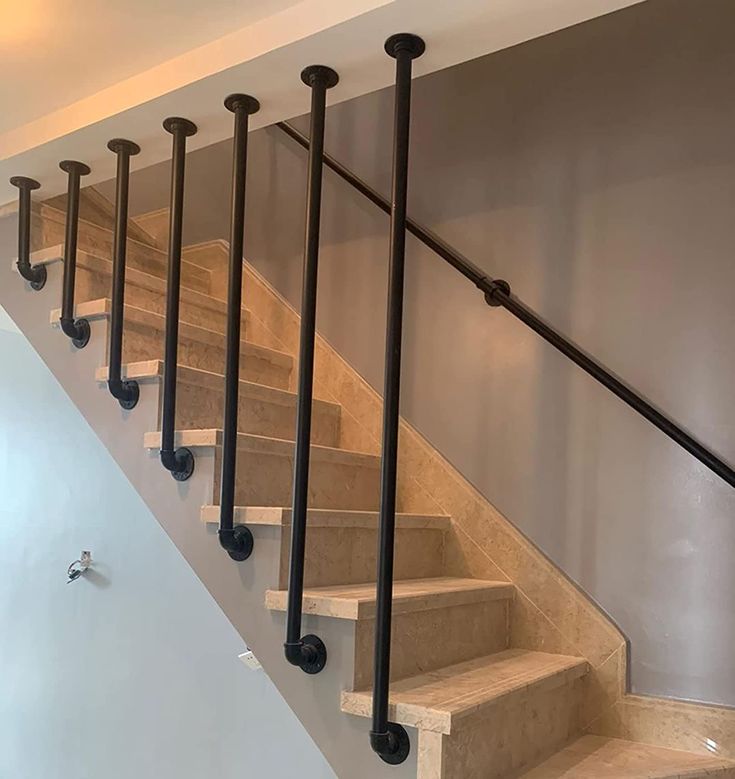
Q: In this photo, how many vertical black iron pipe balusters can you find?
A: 7